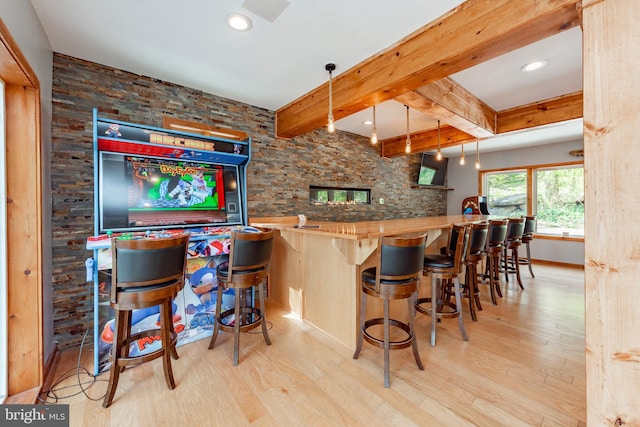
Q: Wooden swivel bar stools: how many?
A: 8